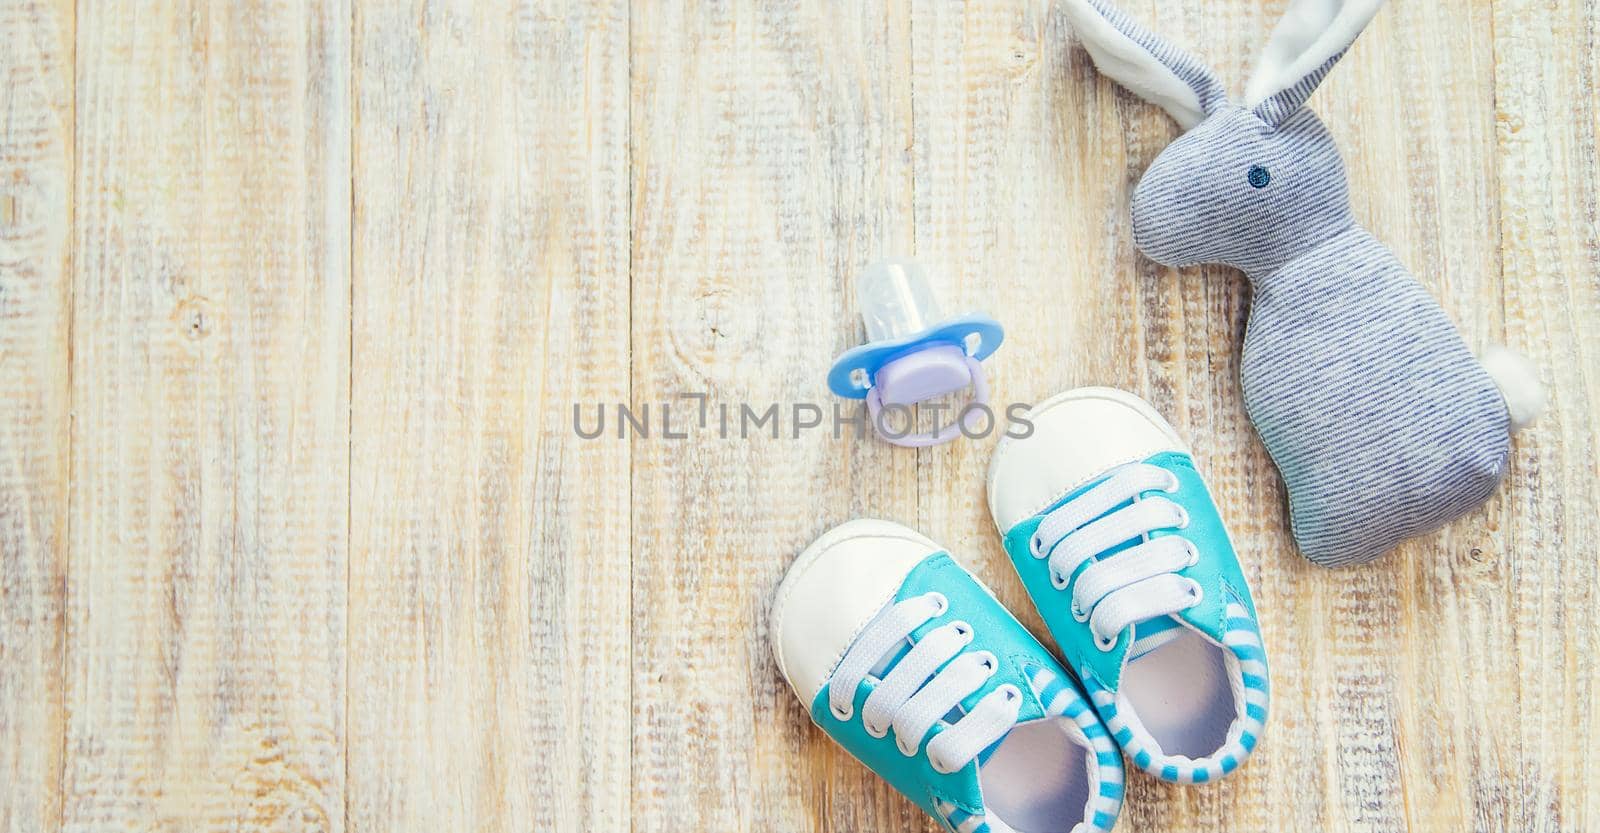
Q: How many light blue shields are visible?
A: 1